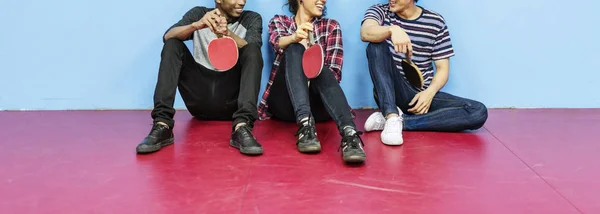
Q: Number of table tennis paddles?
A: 3